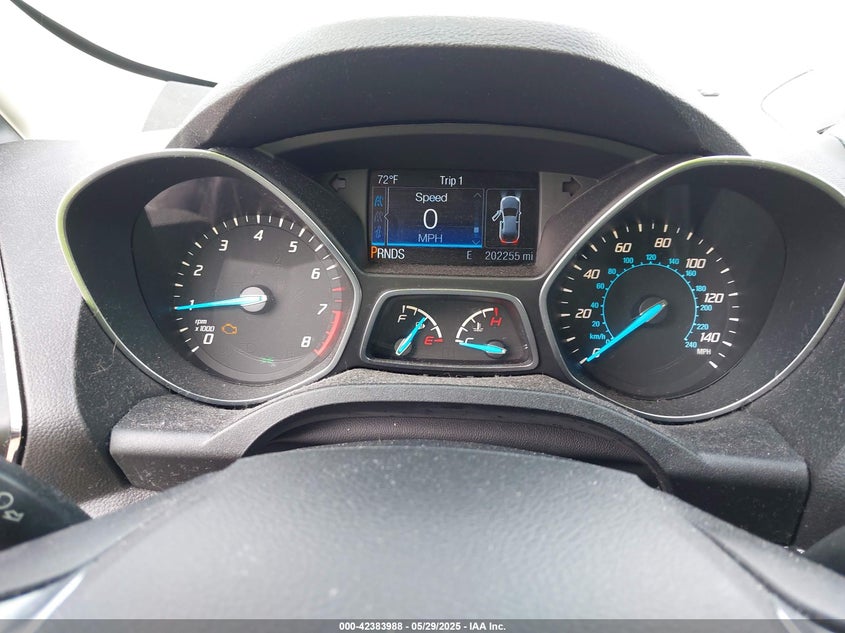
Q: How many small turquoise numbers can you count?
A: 13